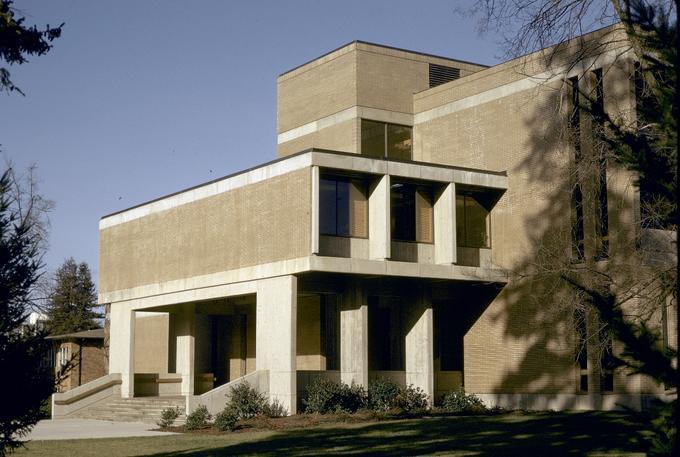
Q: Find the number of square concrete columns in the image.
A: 5